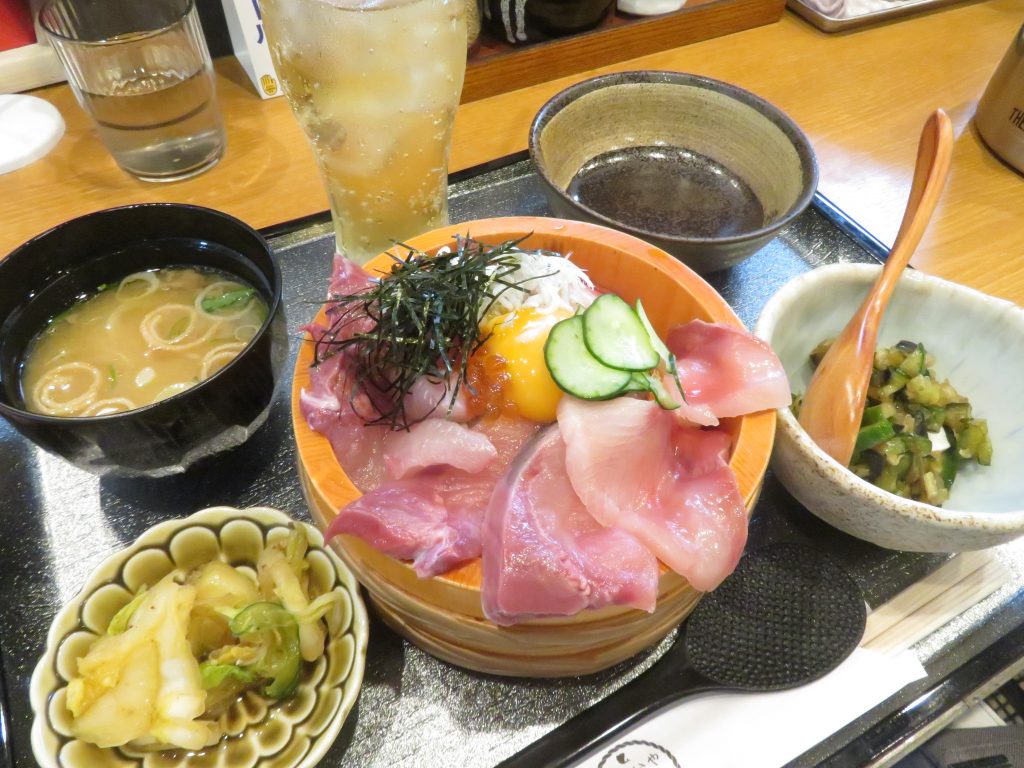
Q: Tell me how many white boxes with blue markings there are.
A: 1